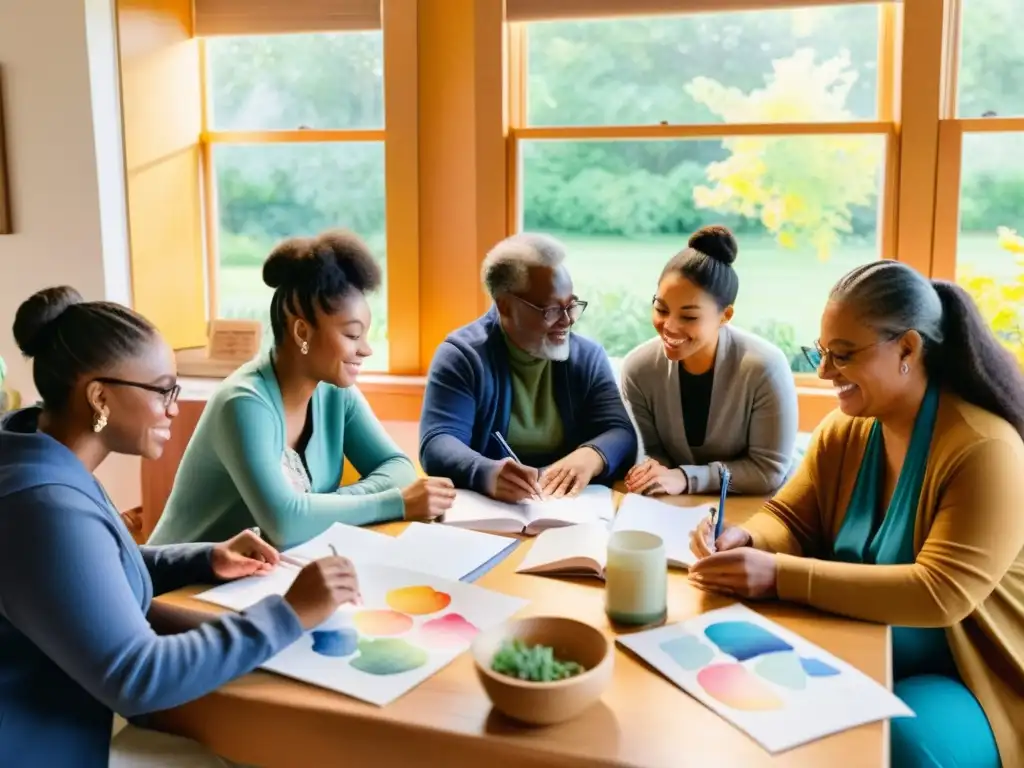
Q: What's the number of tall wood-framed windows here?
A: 3